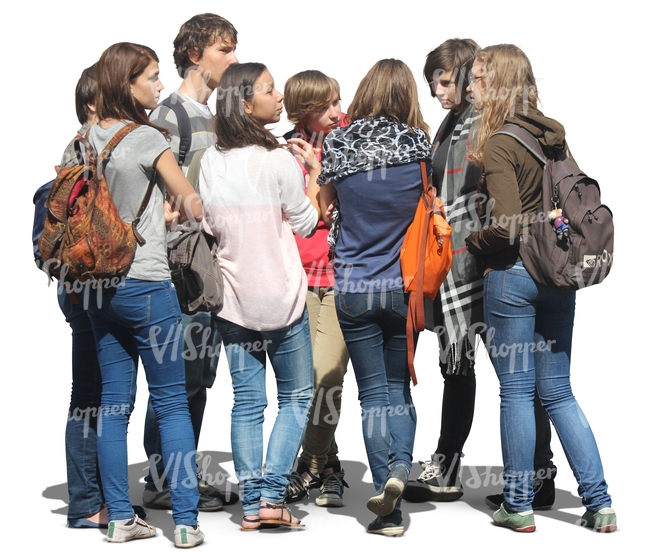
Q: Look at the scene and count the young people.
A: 8